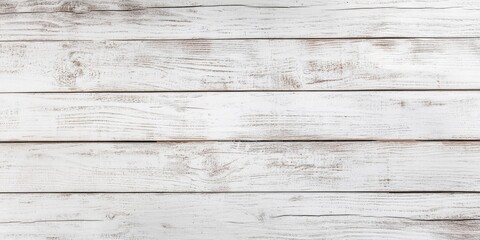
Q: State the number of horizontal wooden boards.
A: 5